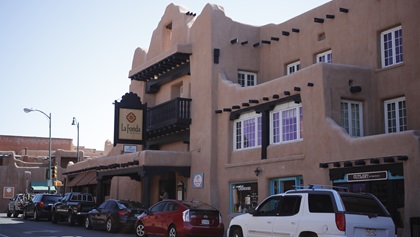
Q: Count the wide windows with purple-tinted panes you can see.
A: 2